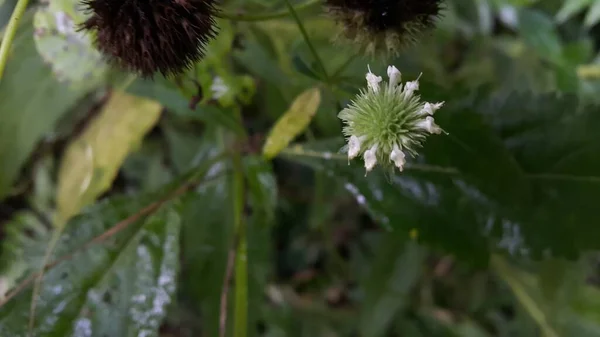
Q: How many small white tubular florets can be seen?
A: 8